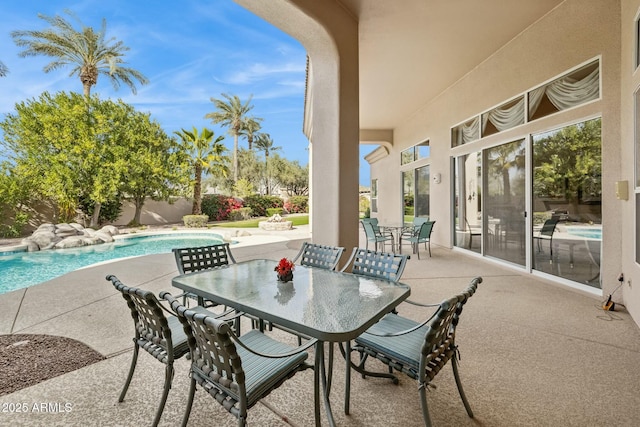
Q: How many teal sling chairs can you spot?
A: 4